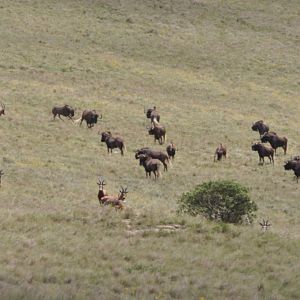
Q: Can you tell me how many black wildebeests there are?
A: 13